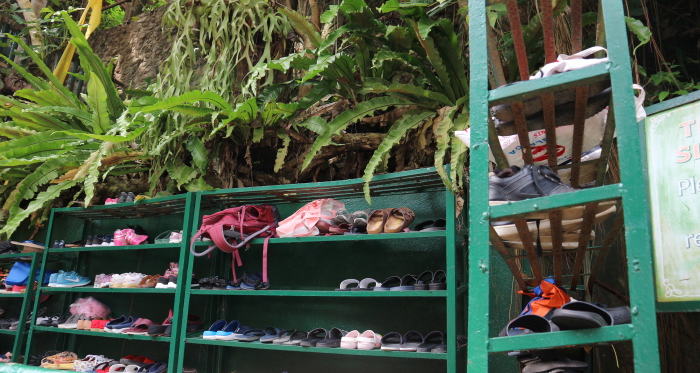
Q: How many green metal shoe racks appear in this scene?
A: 4